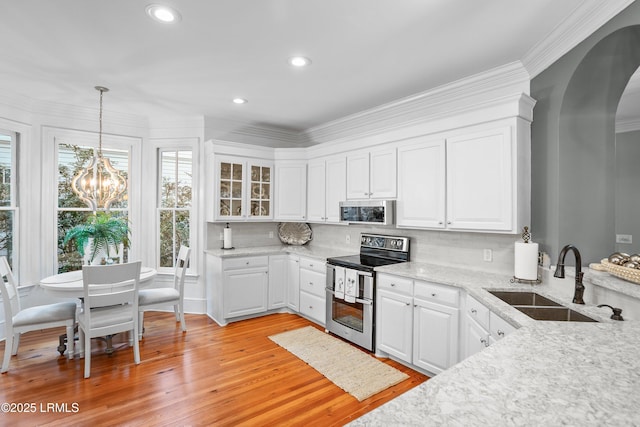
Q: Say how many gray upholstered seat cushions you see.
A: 3